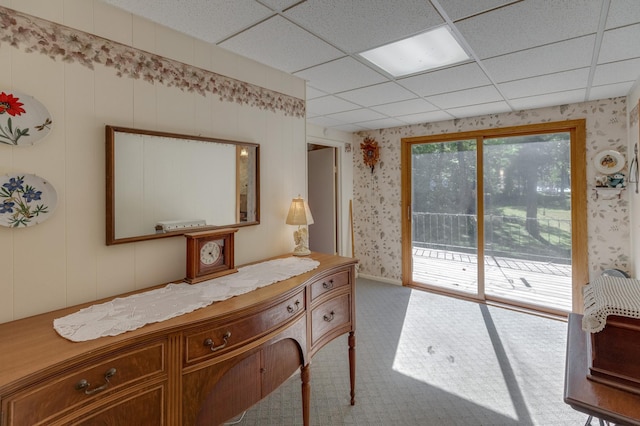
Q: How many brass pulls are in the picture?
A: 5